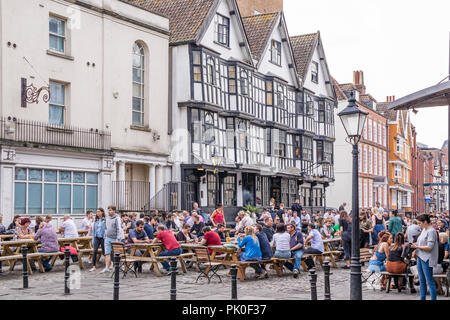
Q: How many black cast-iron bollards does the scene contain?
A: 7